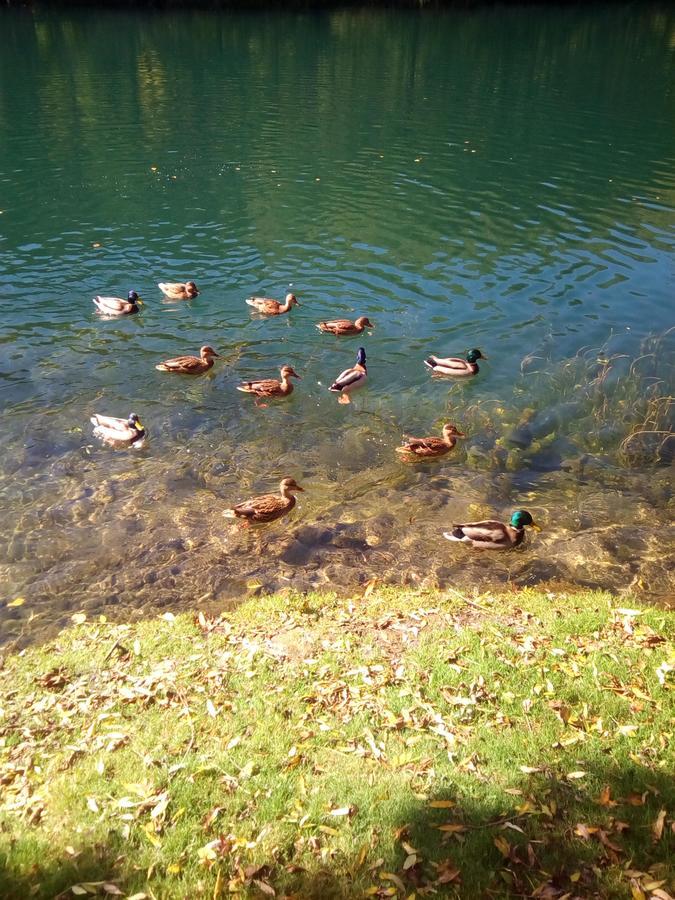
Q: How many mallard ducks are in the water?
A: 12